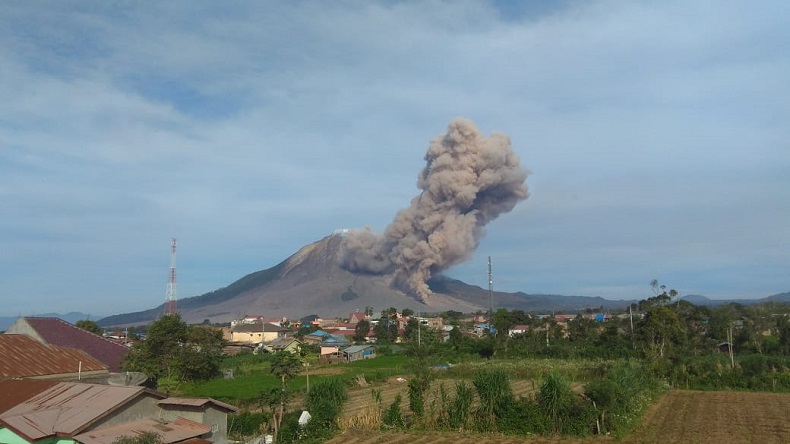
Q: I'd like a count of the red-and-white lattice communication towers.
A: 1